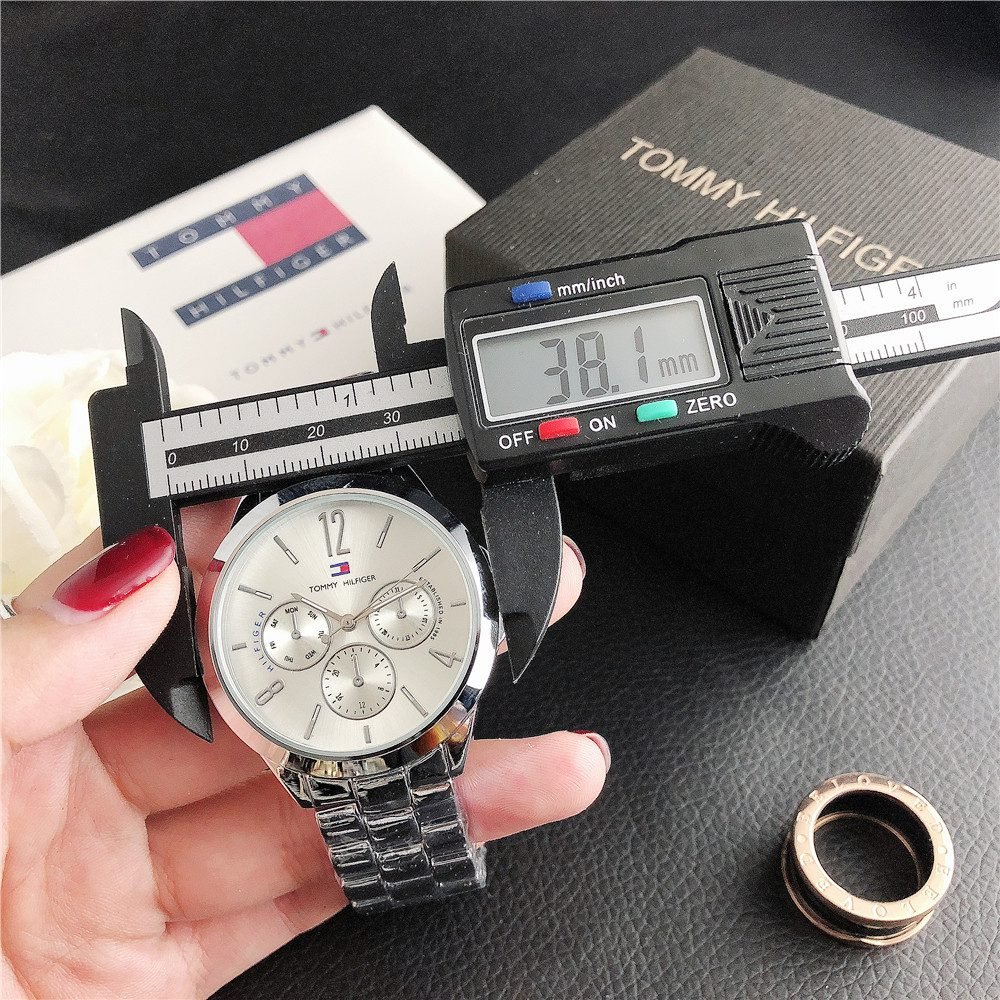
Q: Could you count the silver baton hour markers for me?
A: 9